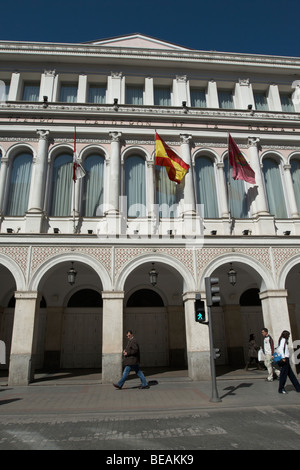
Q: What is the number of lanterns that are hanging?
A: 3